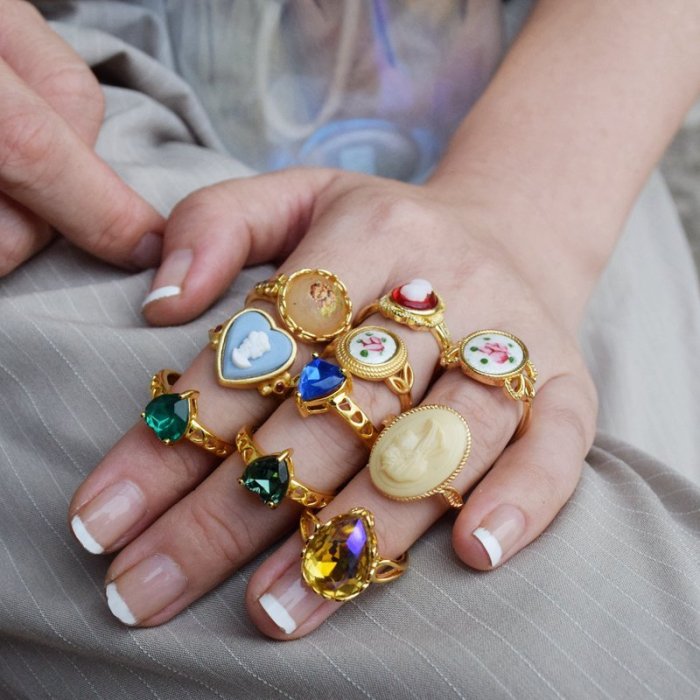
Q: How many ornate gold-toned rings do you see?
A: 10